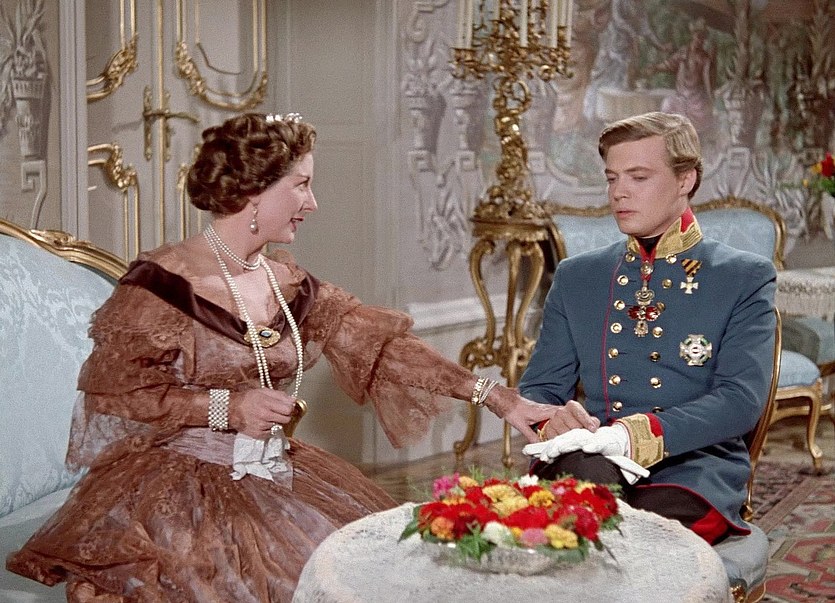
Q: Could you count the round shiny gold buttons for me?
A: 14